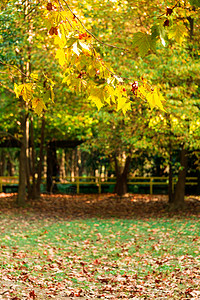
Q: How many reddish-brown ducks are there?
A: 0